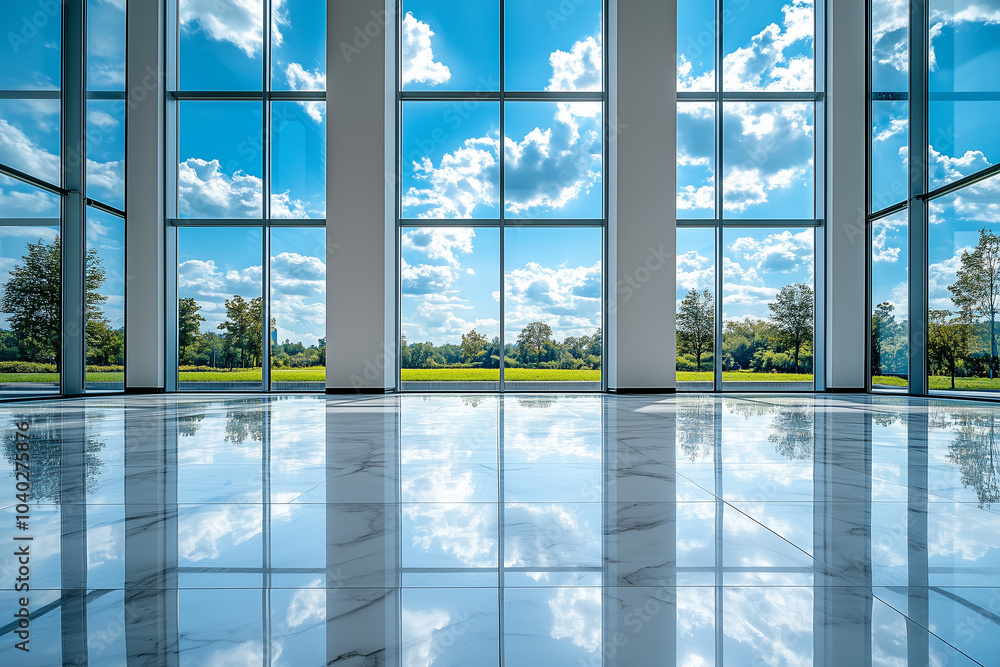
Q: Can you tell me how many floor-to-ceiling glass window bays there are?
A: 5